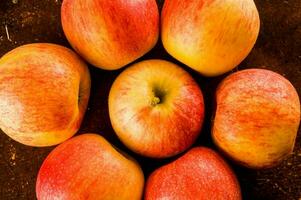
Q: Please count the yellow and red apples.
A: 7